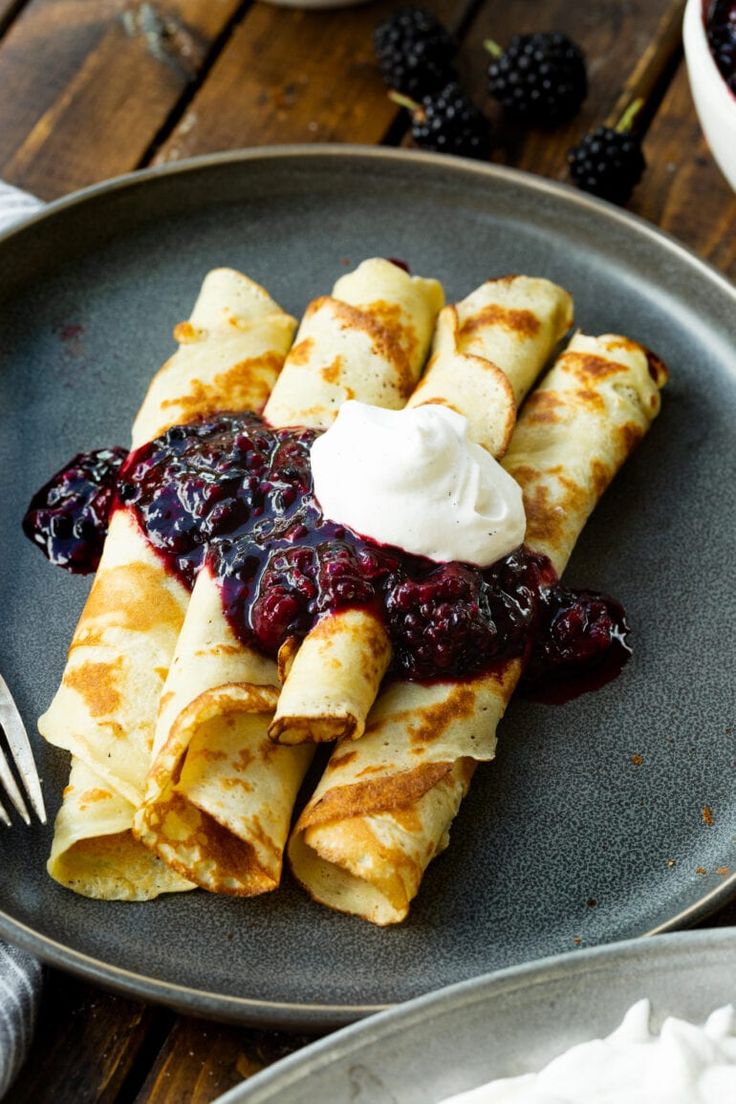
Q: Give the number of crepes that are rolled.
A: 4